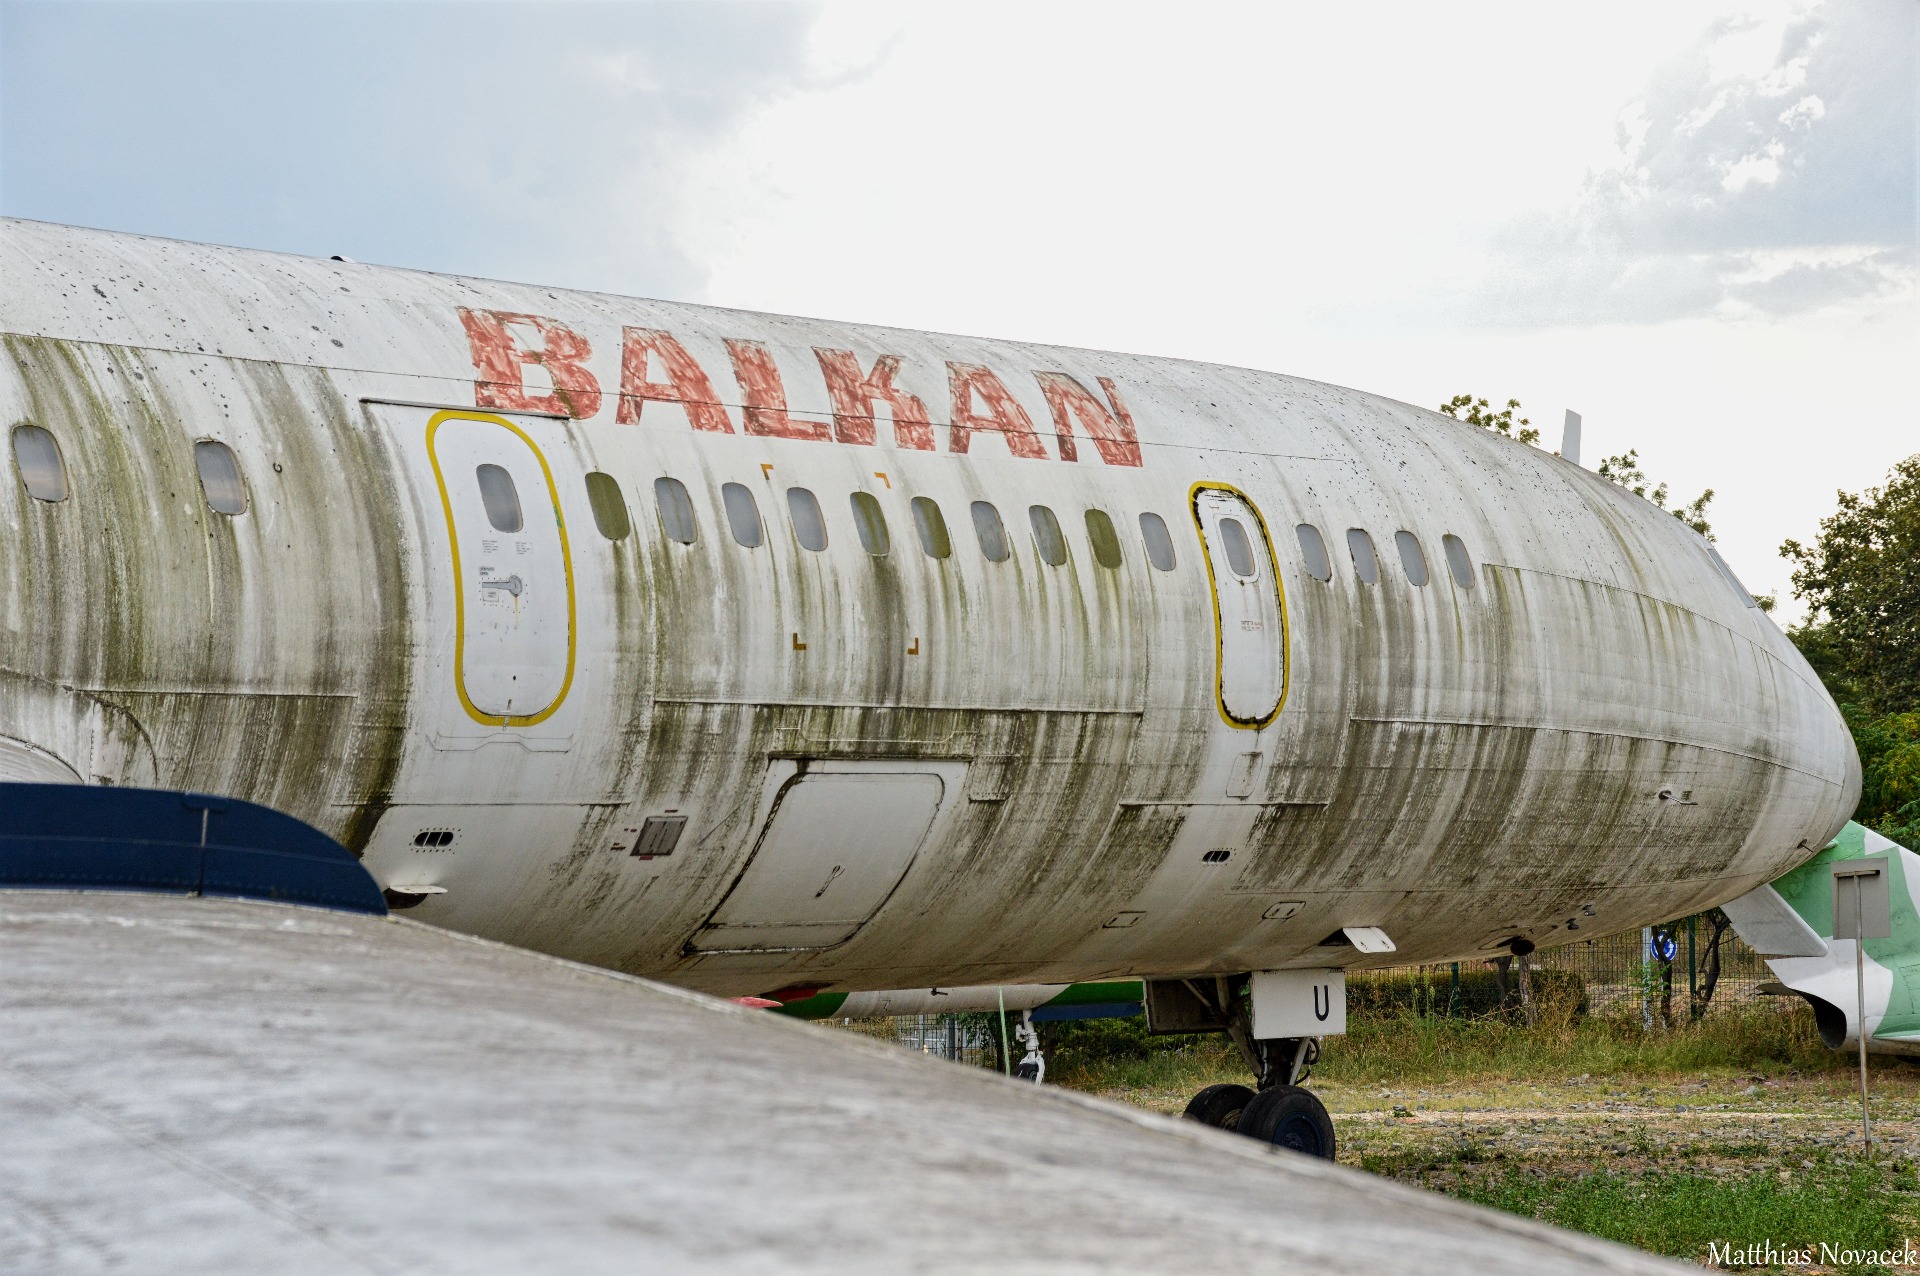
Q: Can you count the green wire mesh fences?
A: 1